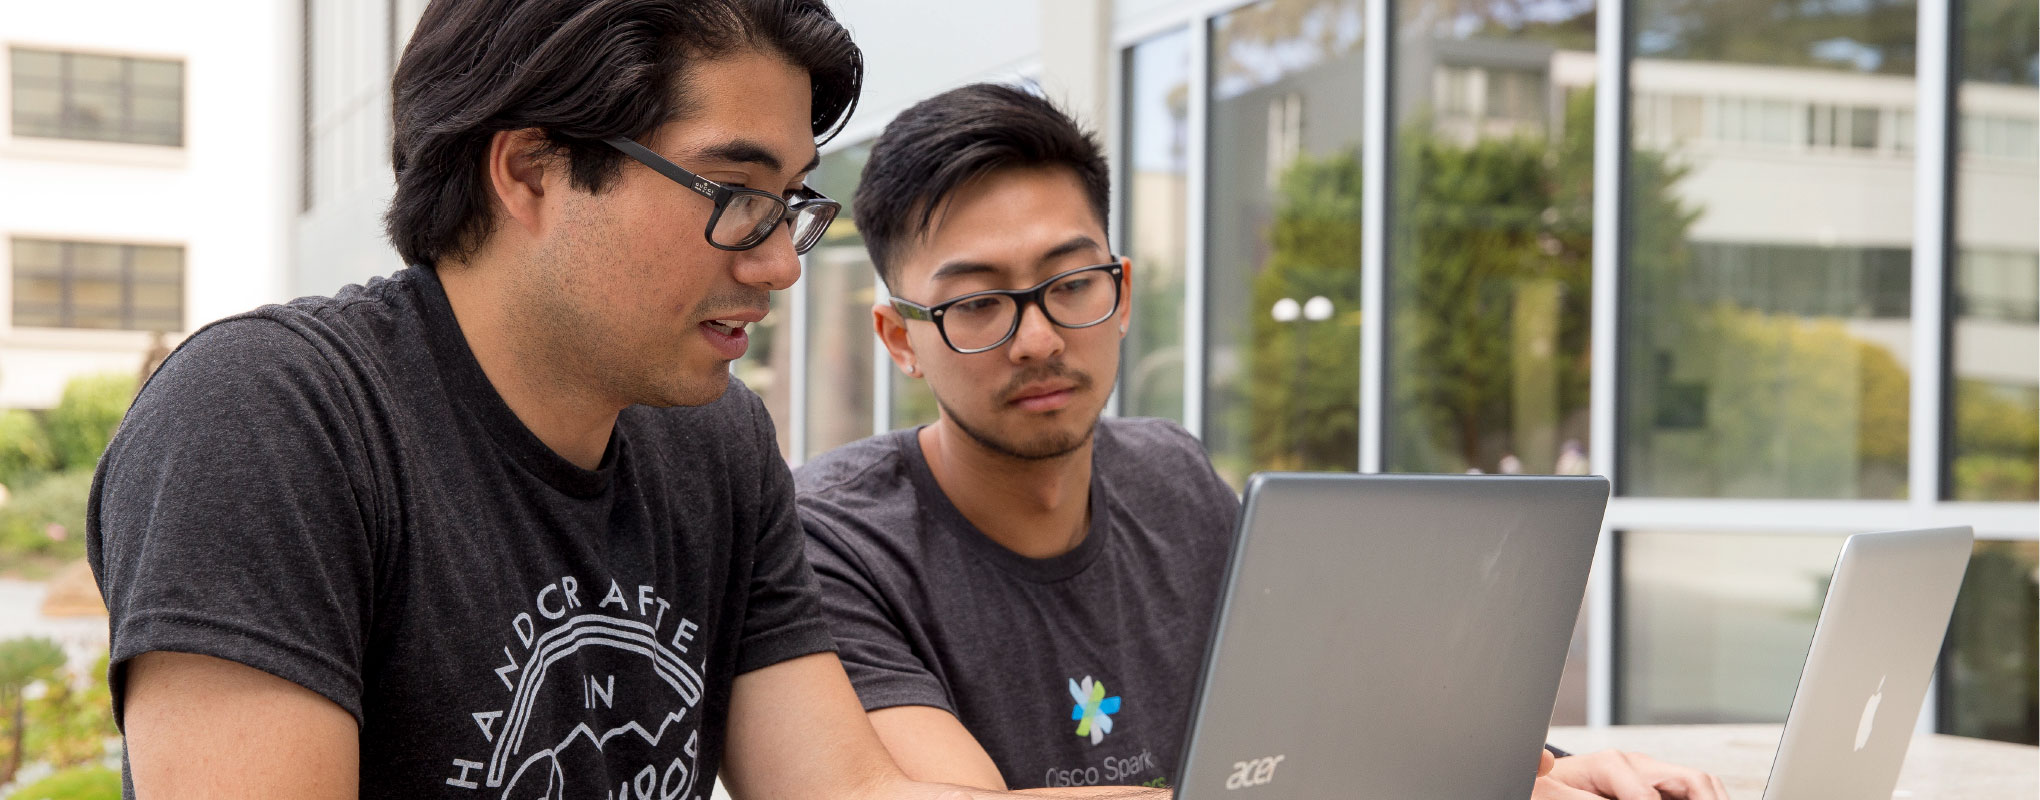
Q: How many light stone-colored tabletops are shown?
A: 1